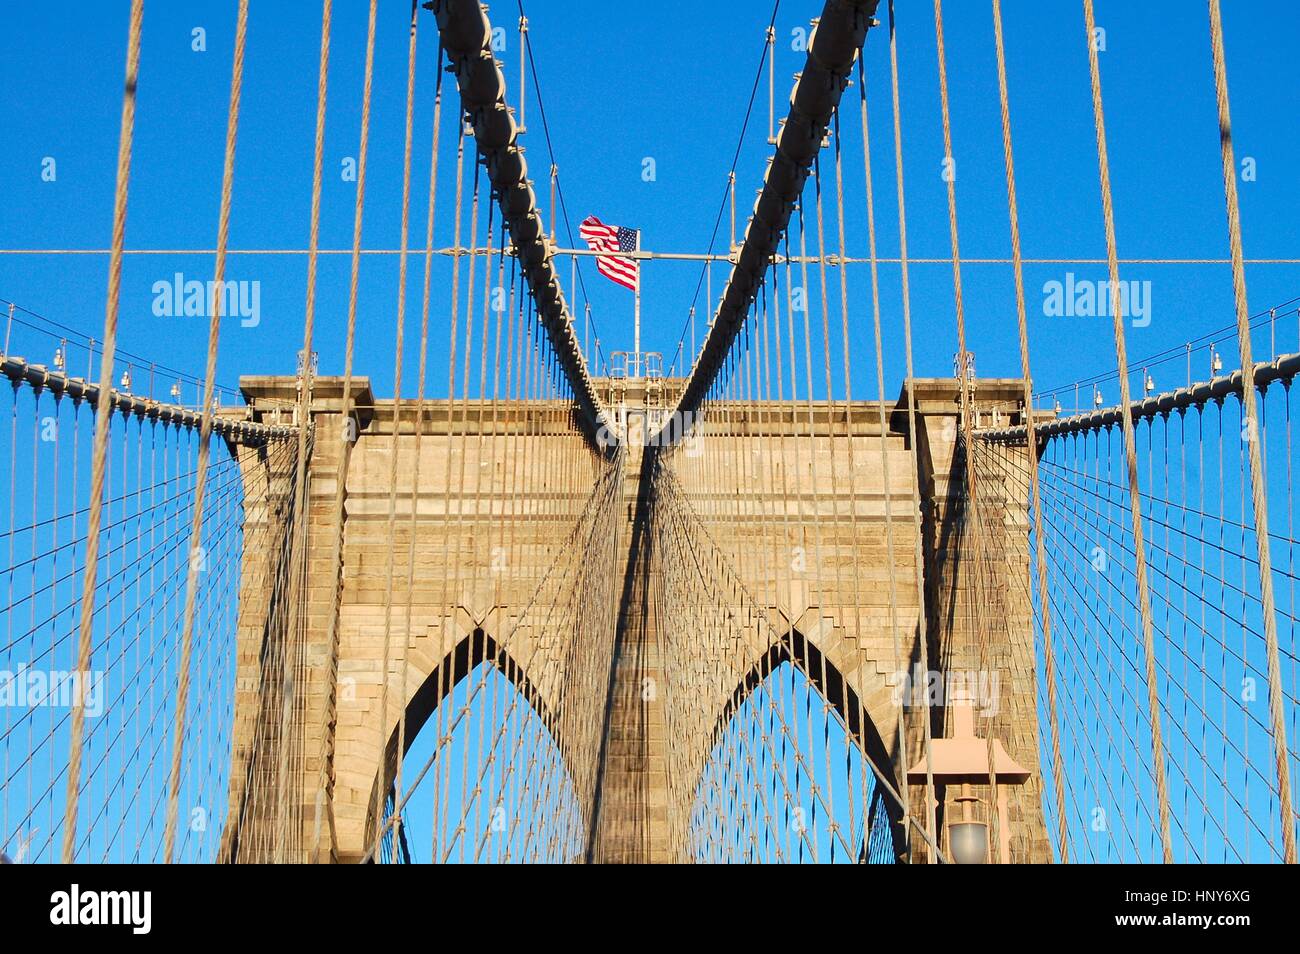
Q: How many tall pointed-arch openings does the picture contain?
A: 2